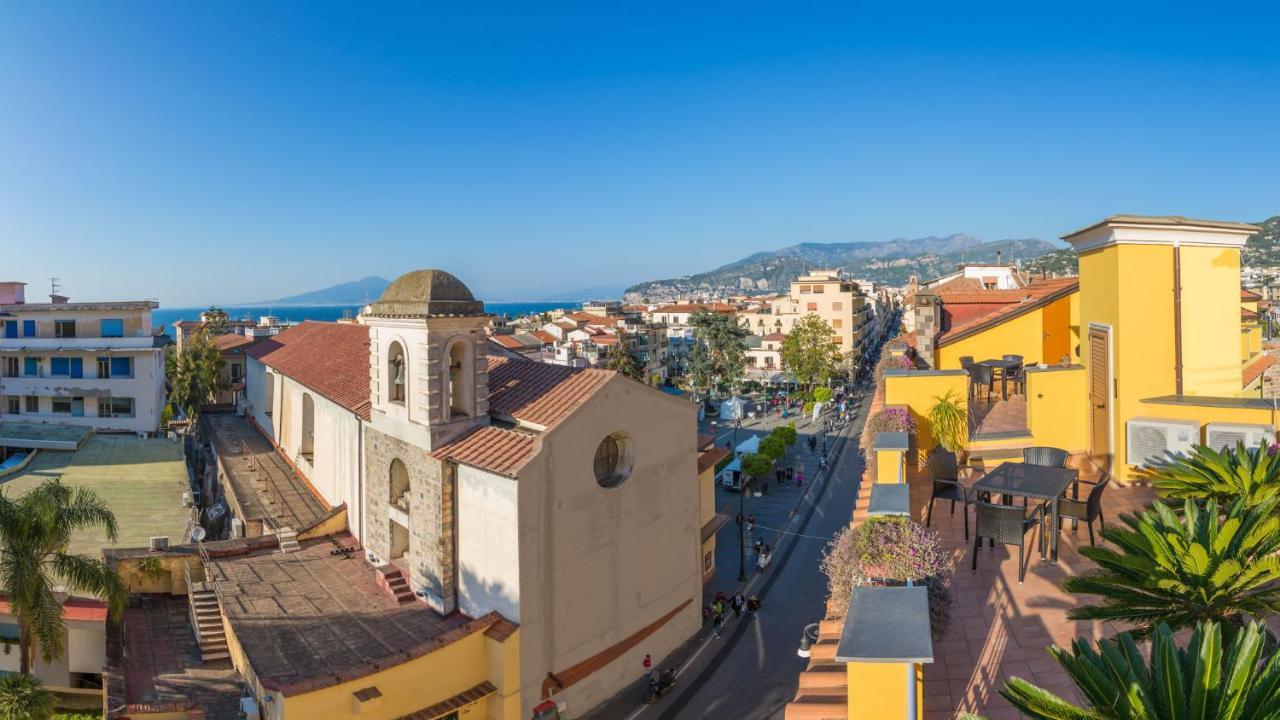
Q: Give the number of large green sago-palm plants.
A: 3